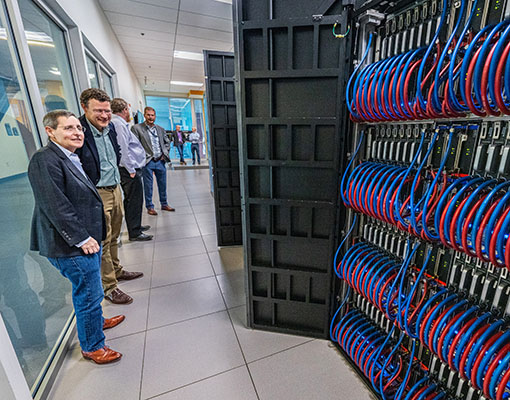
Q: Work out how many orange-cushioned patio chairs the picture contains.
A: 0